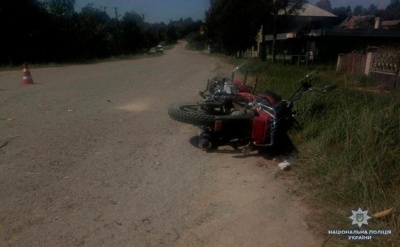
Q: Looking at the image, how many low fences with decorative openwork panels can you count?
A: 1